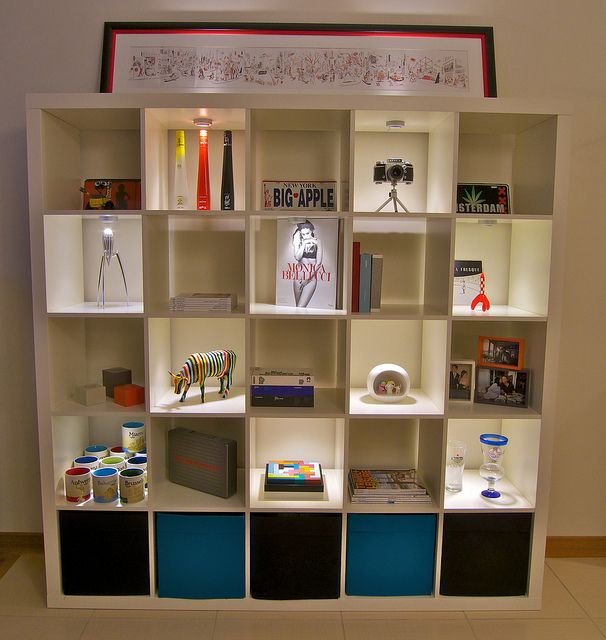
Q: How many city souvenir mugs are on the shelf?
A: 10